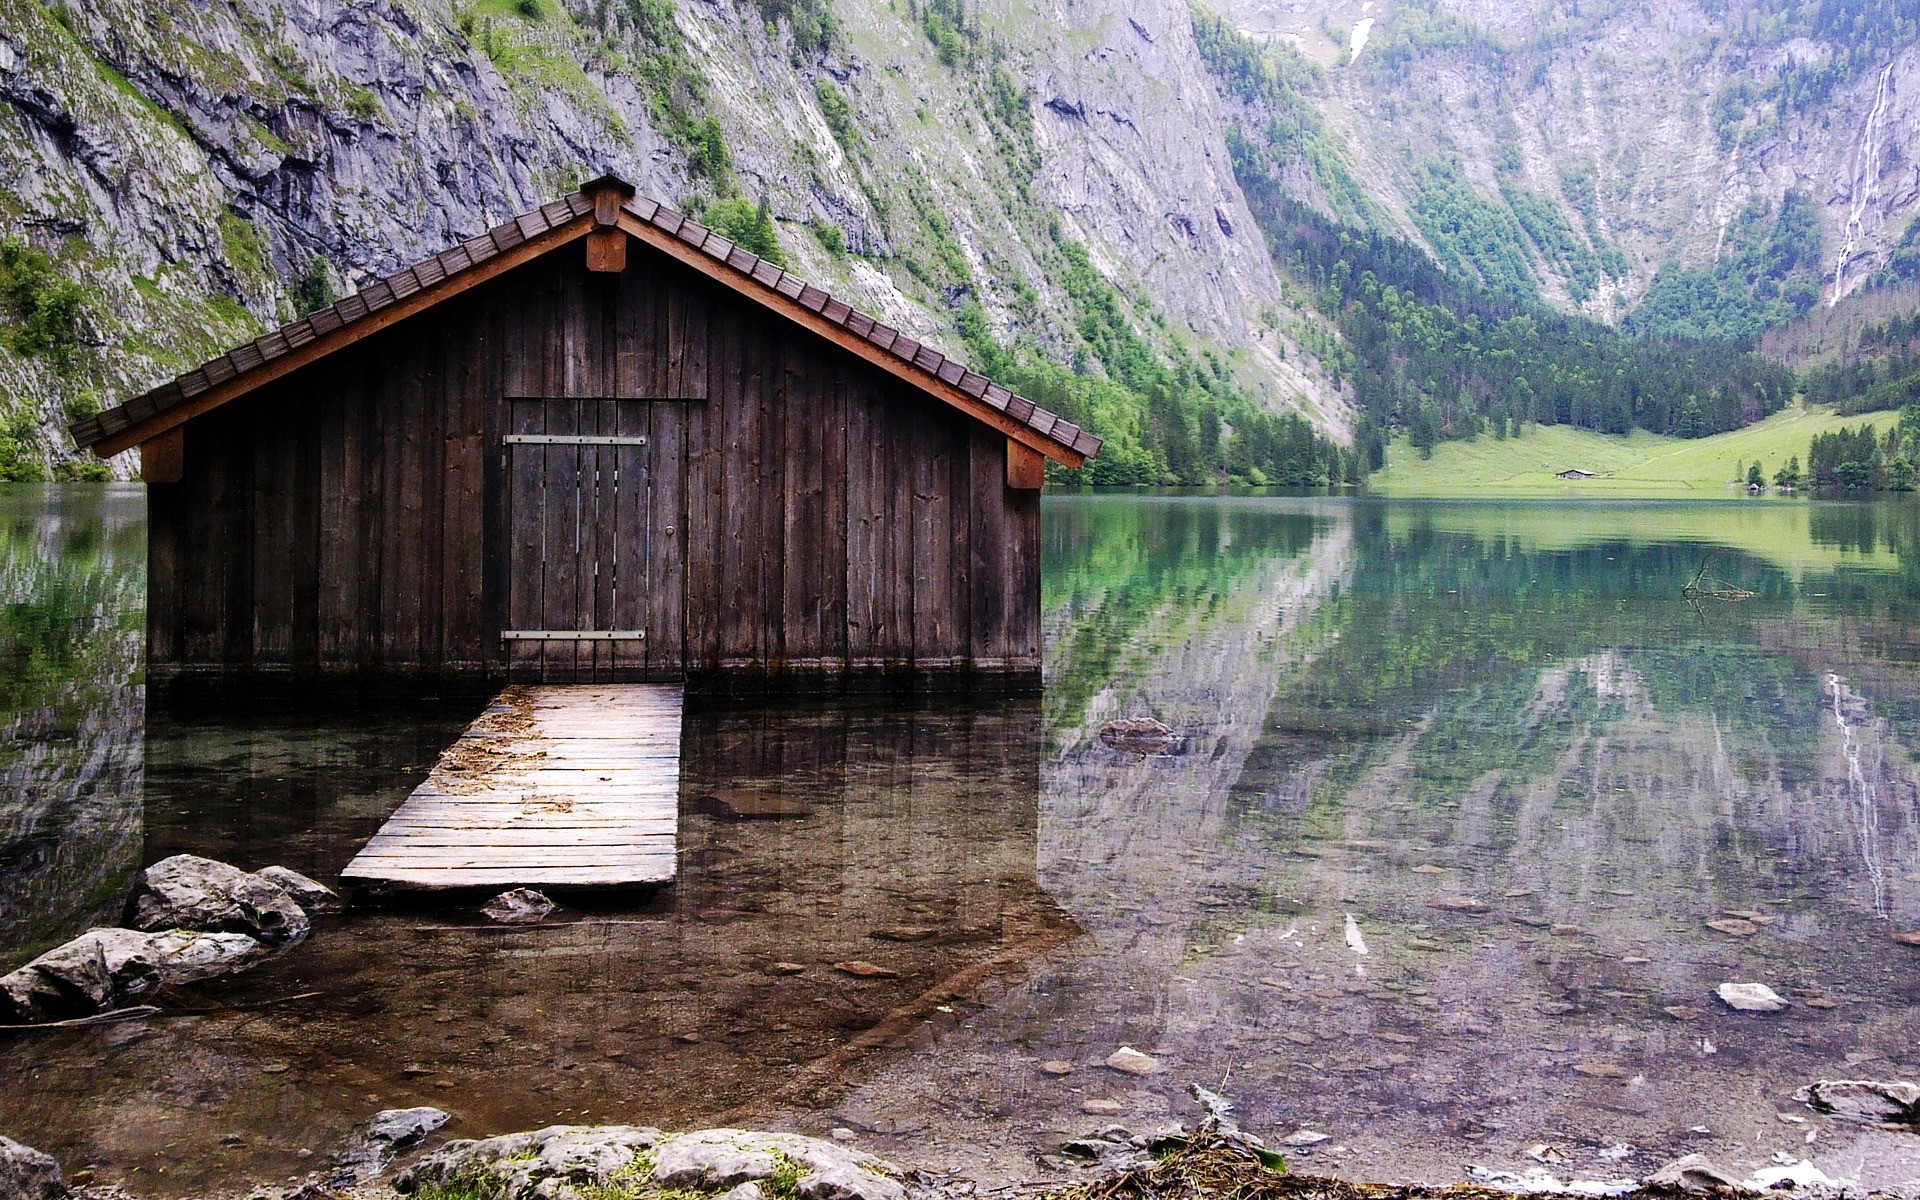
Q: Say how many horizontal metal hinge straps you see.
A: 2